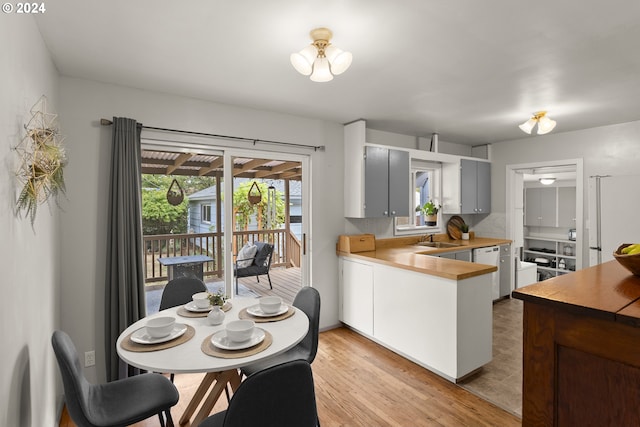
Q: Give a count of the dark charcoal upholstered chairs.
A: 4